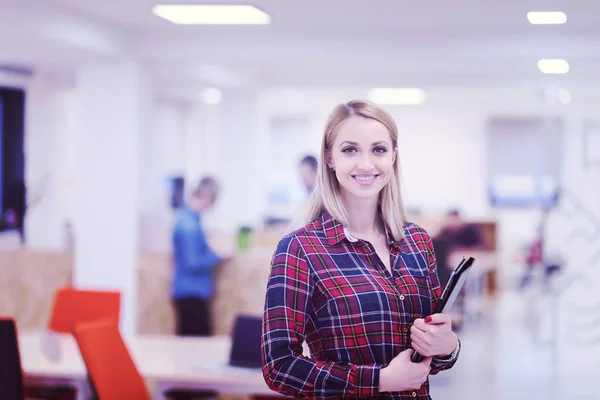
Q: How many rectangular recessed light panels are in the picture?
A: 4